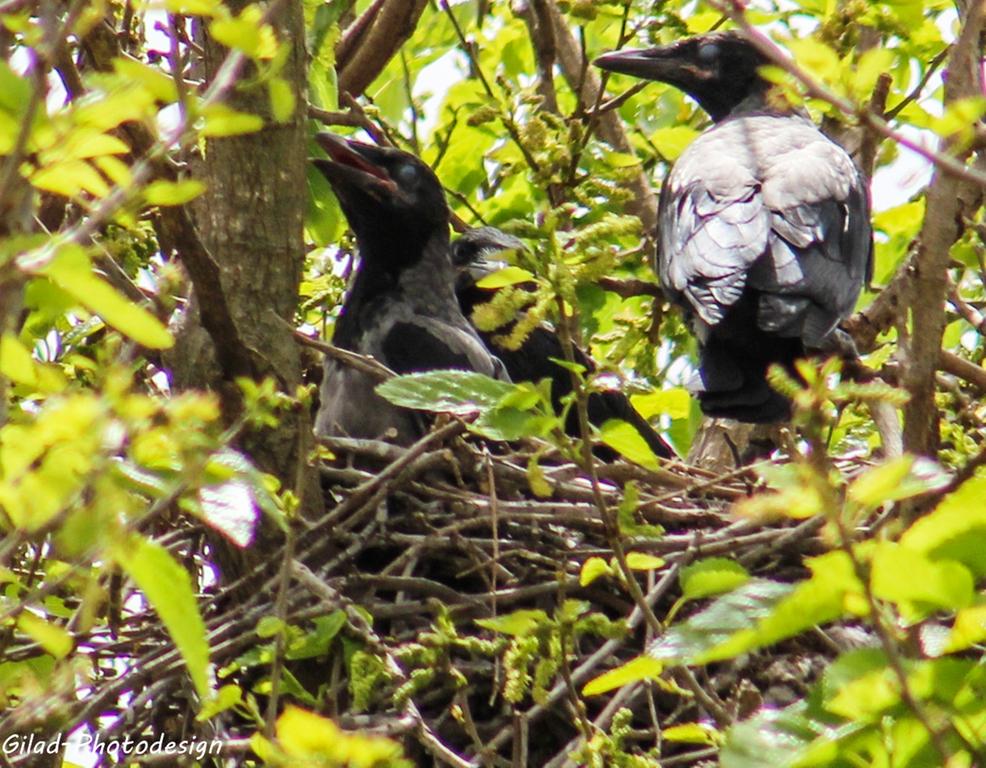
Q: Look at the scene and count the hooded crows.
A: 3